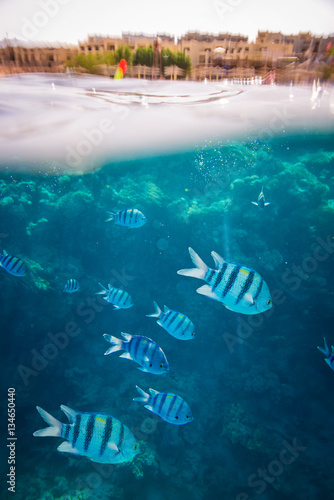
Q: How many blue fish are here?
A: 11